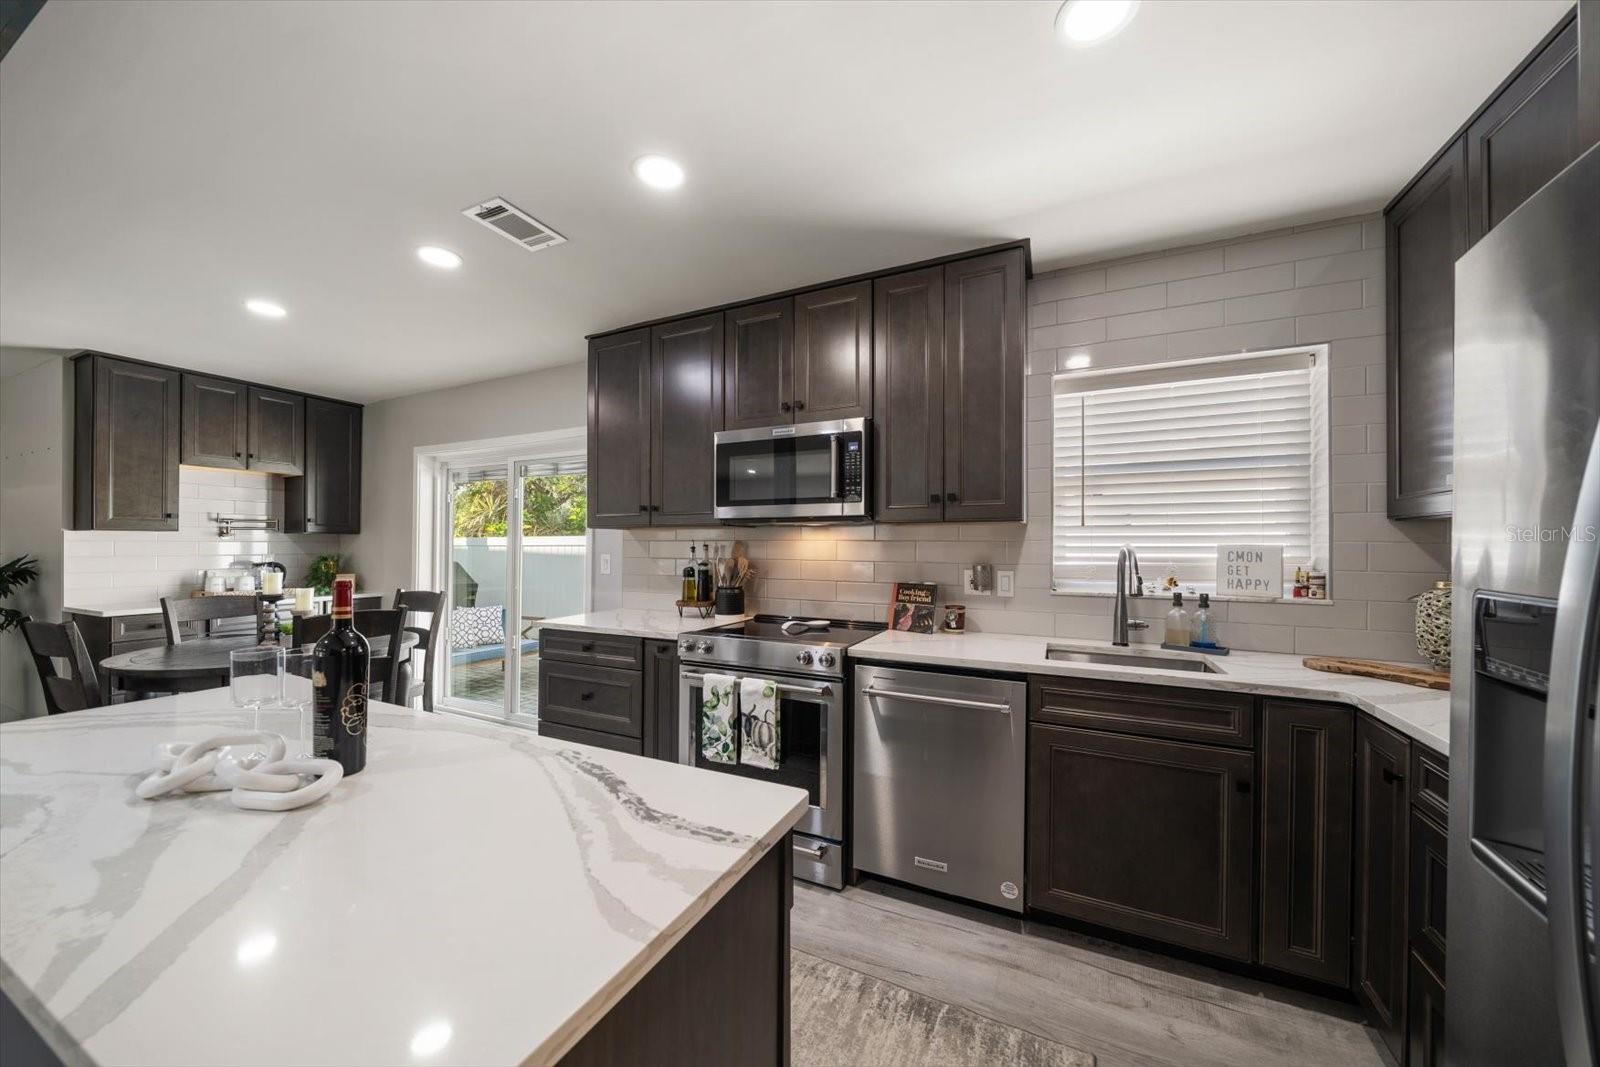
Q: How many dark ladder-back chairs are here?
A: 4